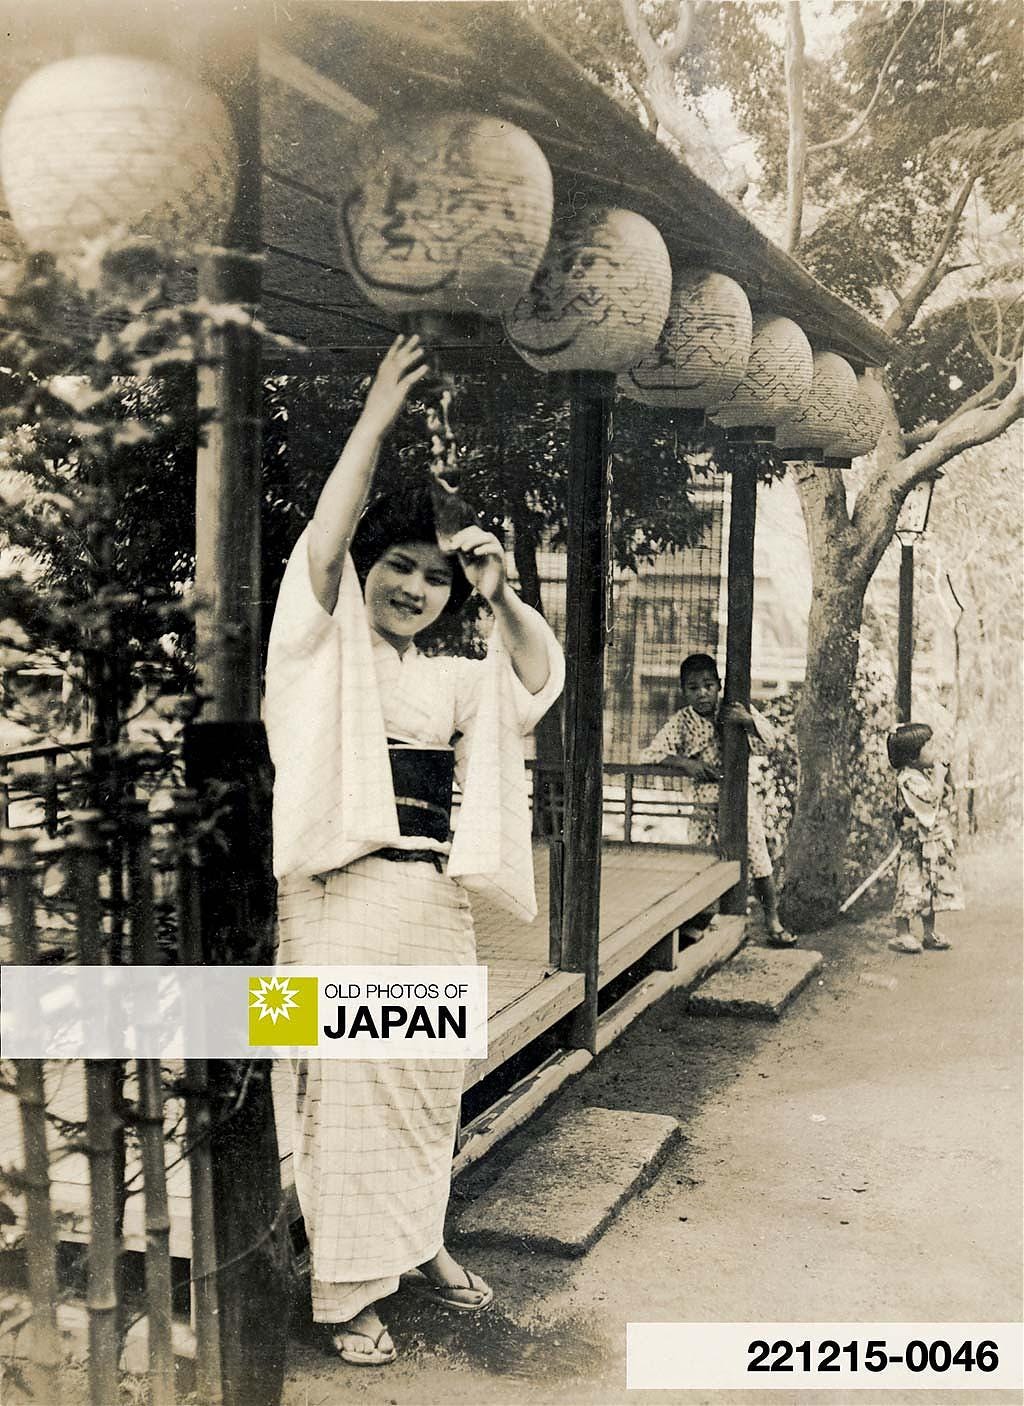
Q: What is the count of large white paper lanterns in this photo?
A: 7